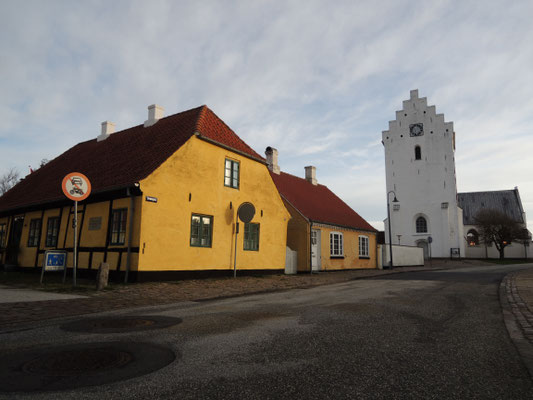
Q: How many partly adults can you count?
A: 0